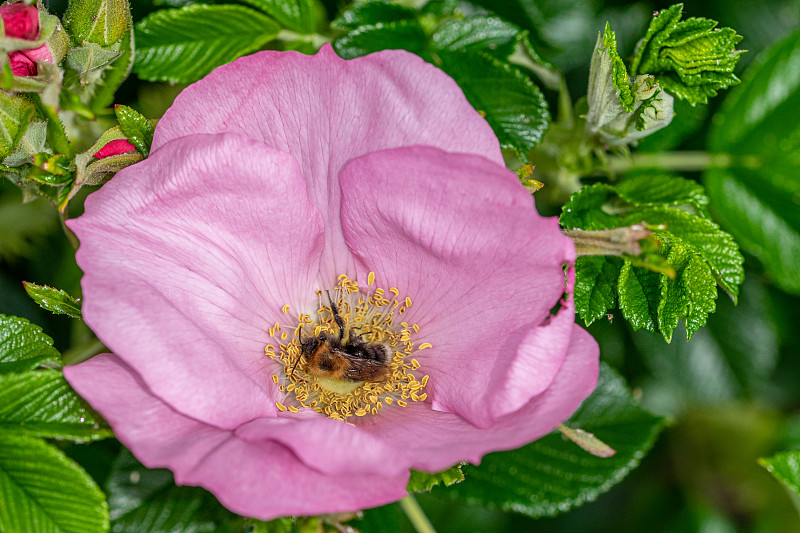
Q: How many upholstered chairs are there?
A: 0